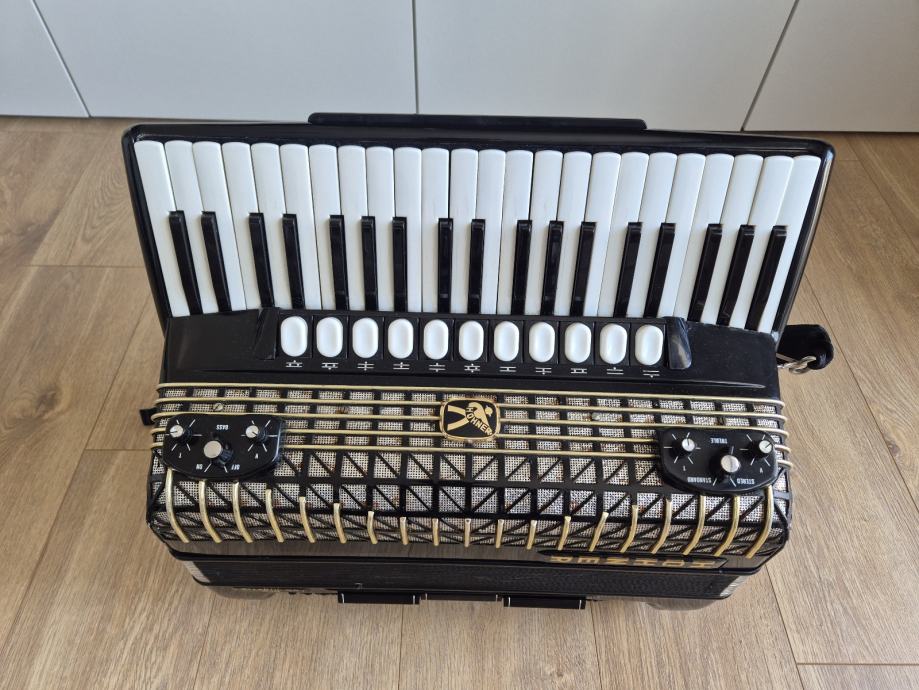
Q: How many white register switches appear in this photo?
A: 11